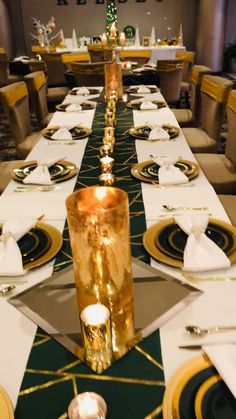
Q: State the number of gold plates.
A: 12